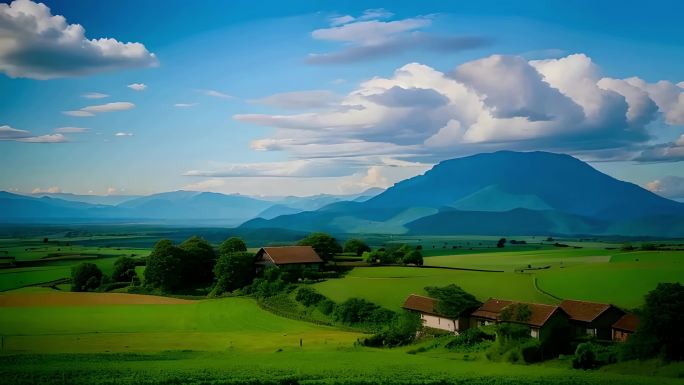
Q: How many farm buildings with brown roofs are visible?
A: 5